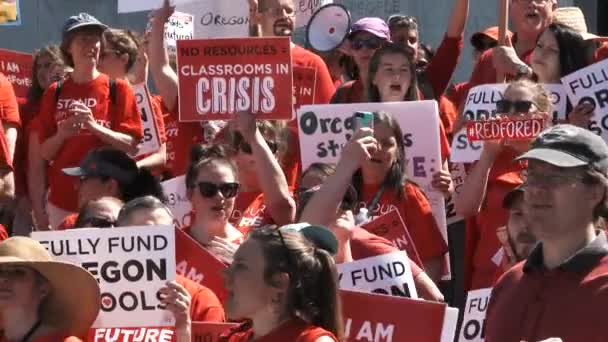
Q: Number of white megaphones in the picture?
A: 1